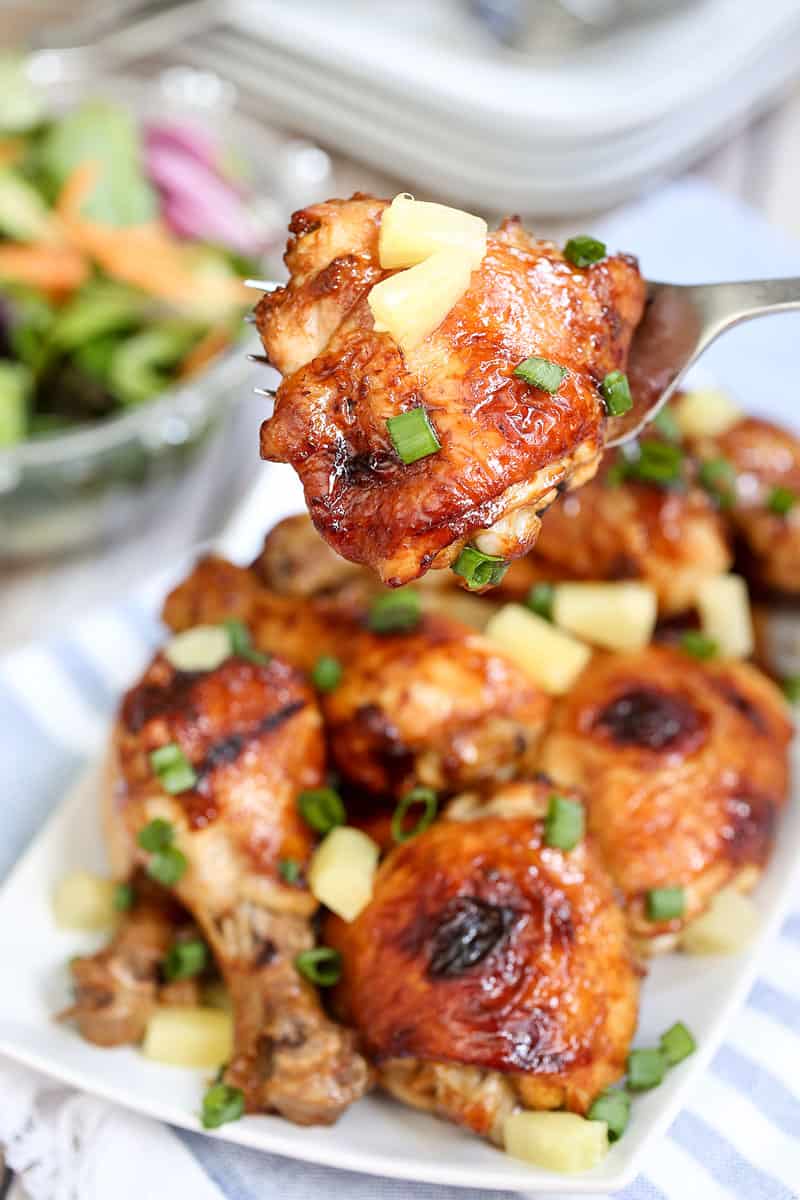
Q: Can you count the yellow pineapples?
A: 12